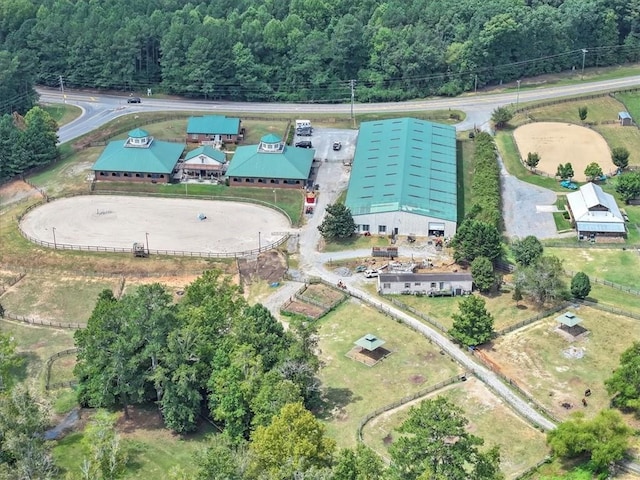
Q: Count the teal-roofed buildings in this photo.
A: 5